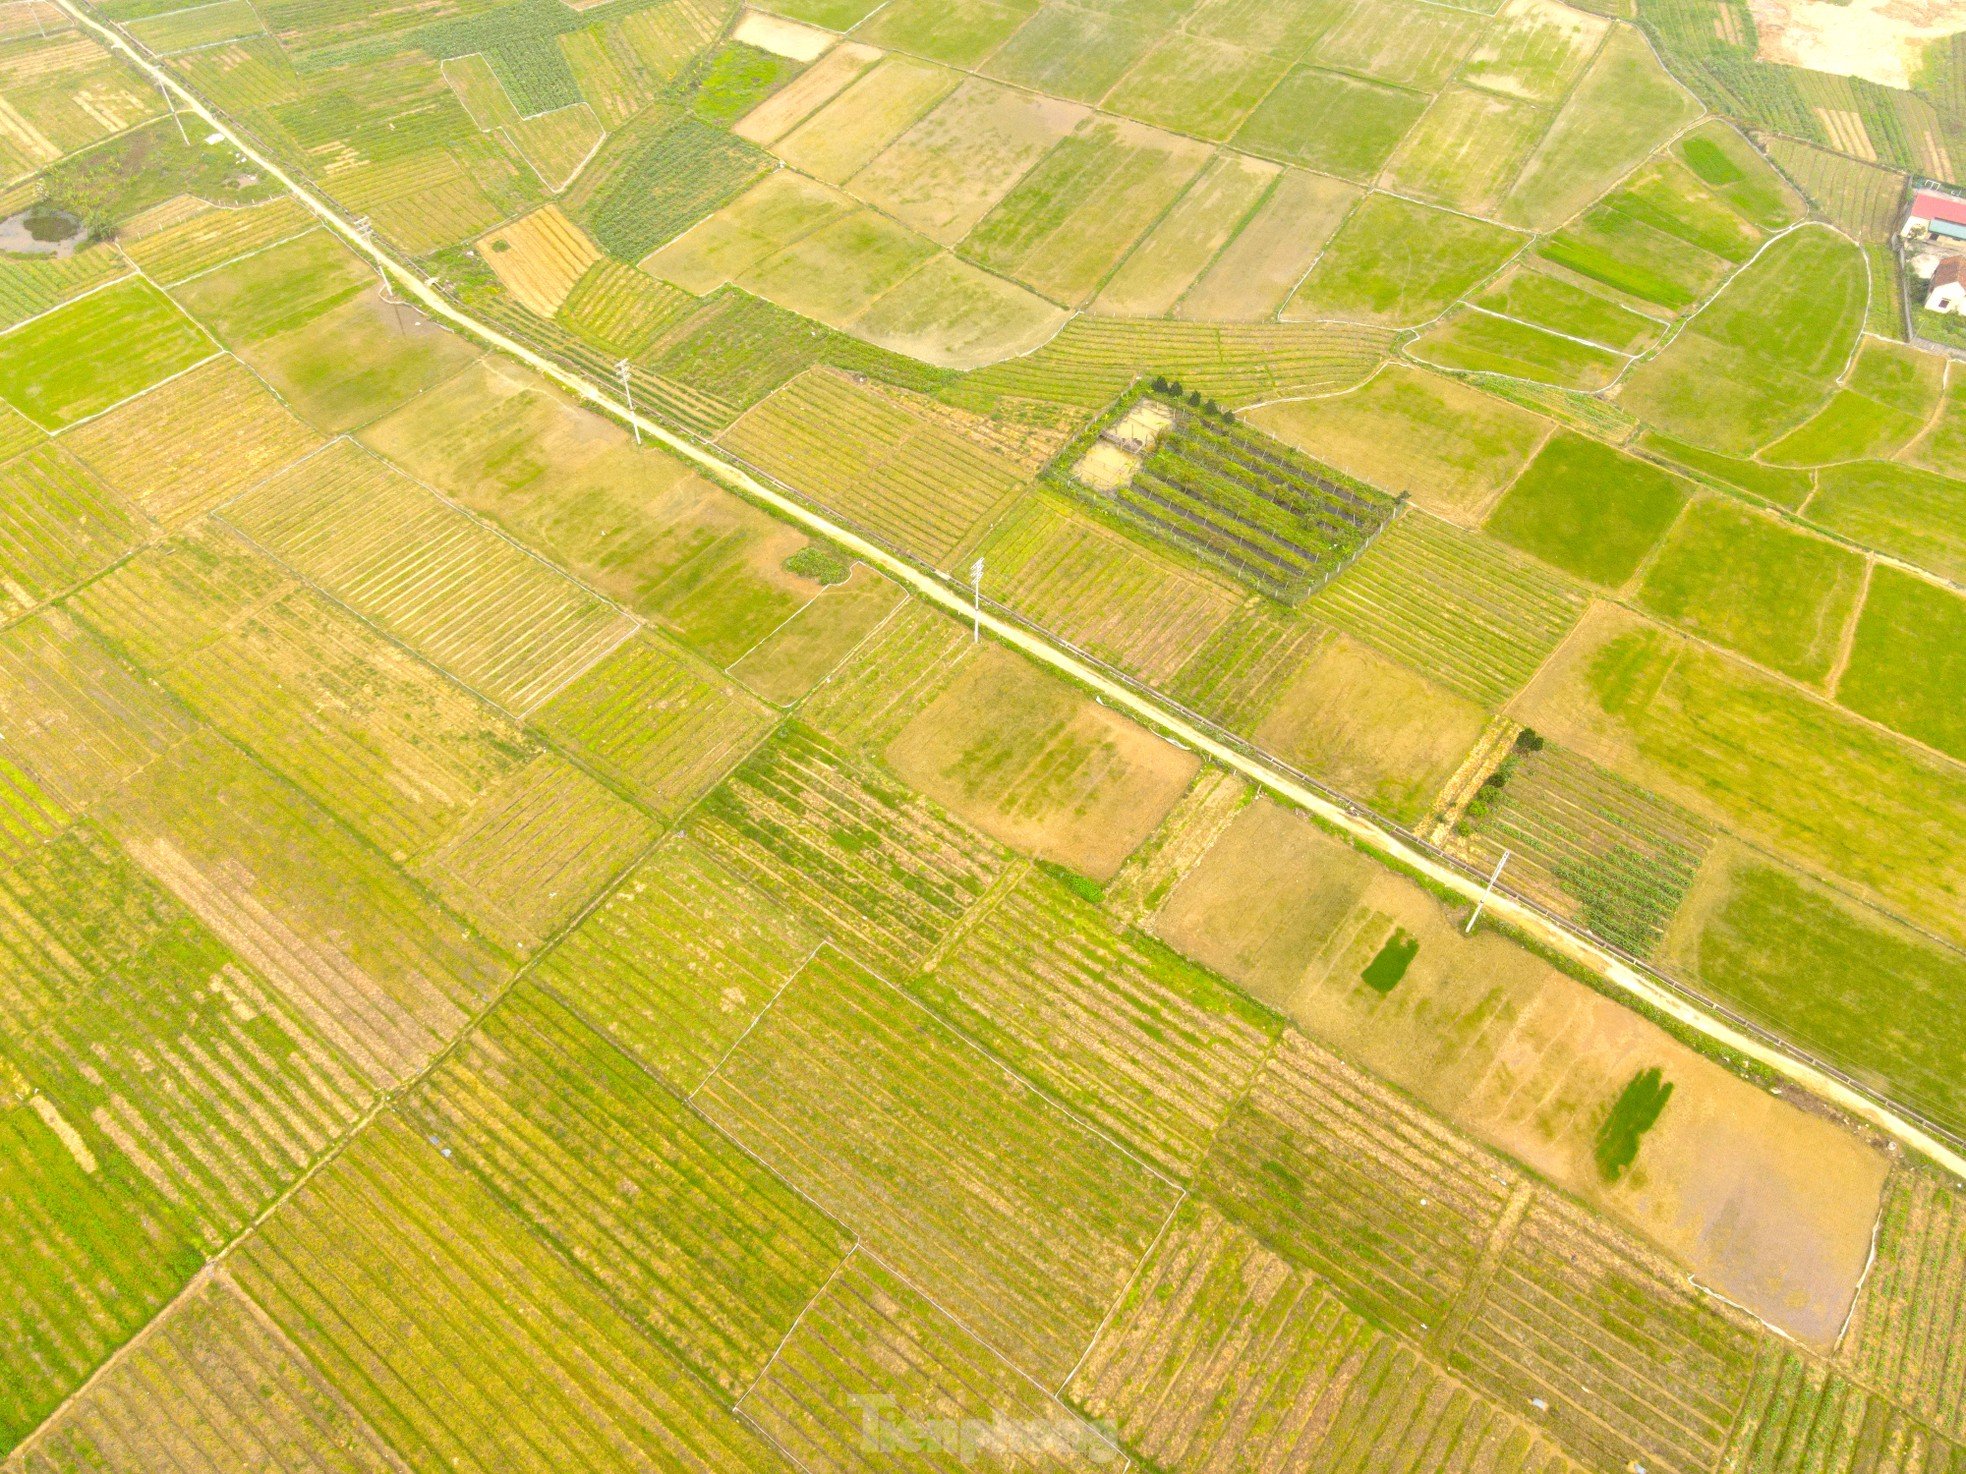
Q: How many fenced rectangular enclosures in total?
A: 1